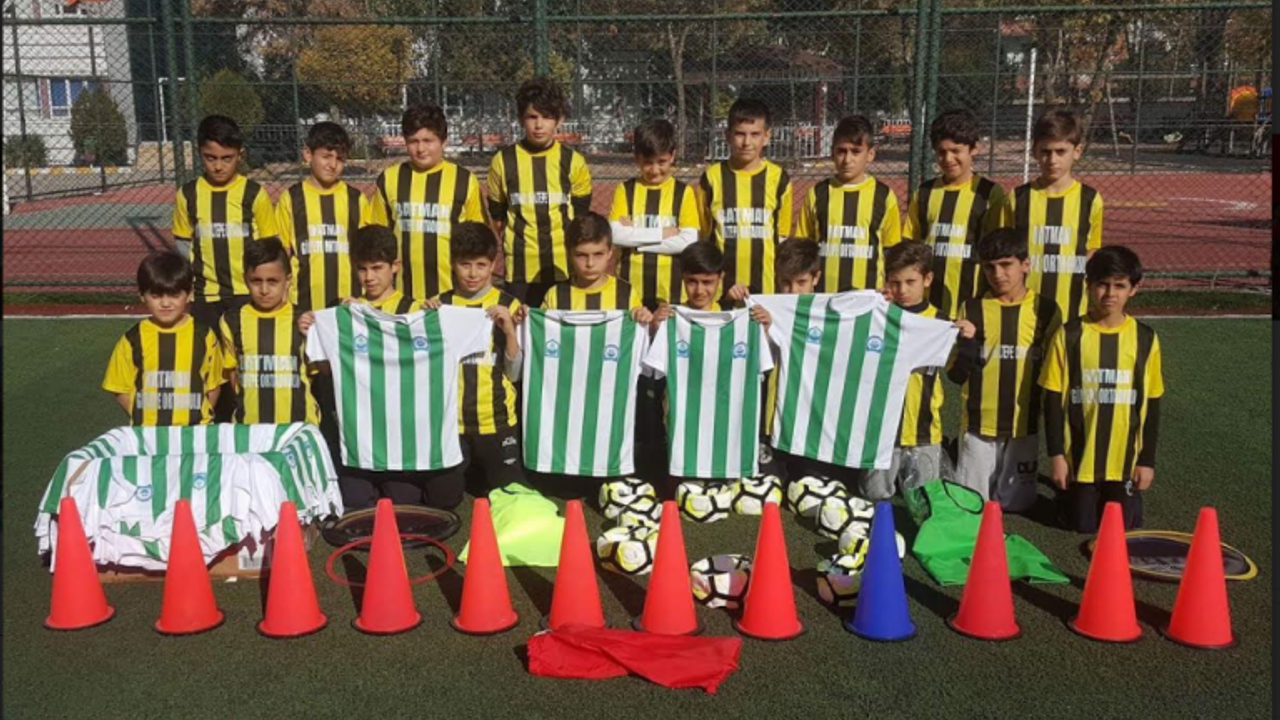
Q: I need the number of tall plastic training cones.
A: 12